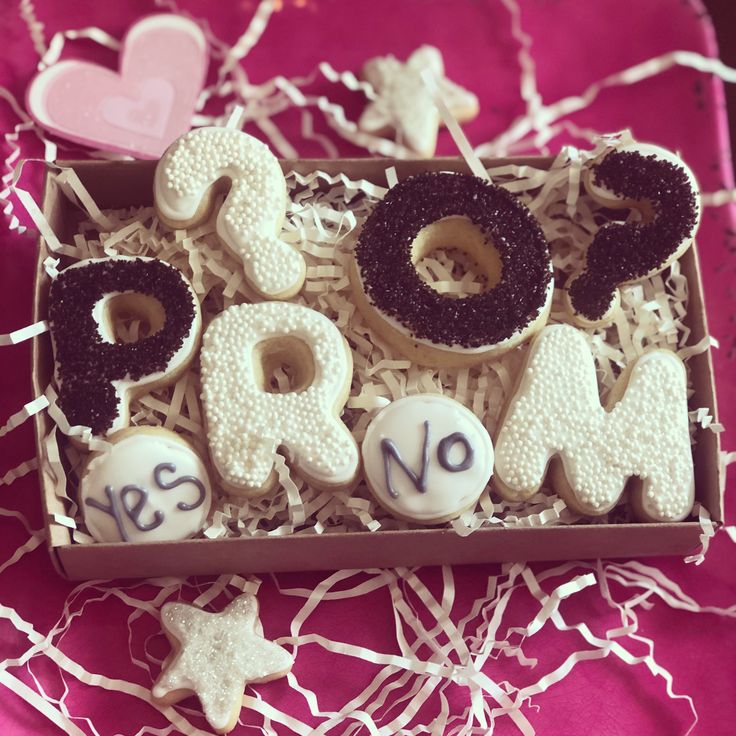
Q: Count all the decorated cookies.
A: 11